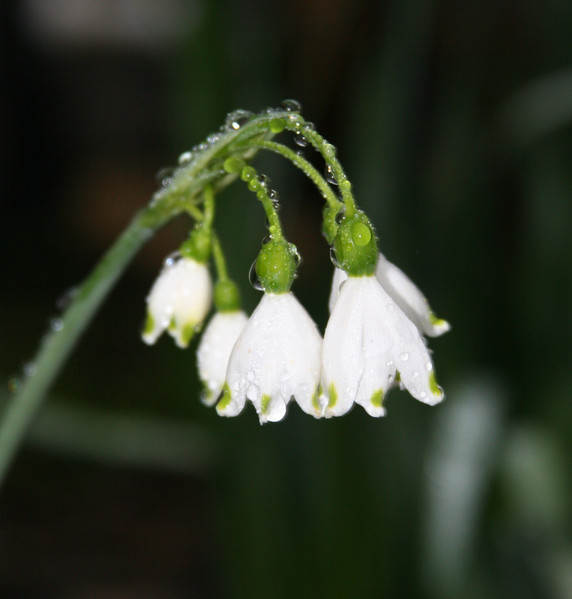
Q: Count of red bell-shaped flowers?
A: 0